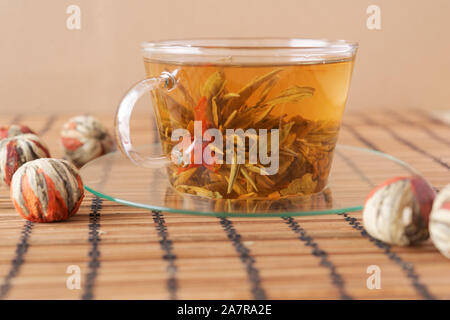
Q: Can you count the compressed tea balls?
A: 6